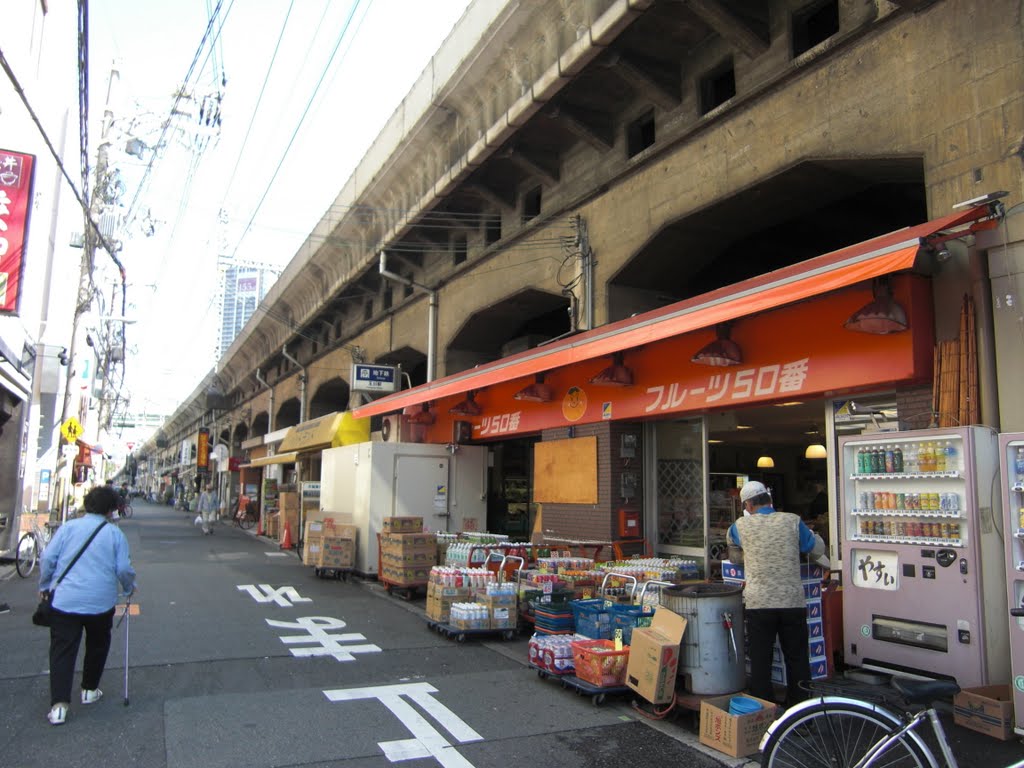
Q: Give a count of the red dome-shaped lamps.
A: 6